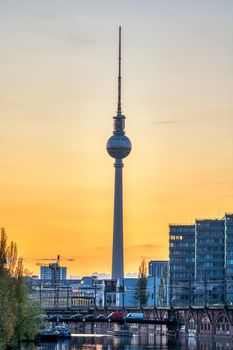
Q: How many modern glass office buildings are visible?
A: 3